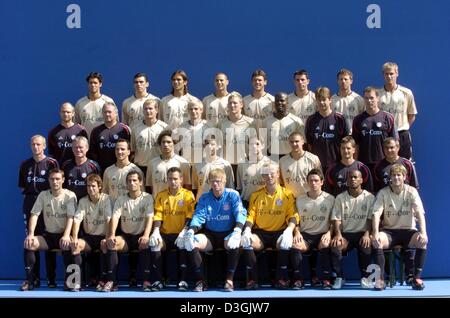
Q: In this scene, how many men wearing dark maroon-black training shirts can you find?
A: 8